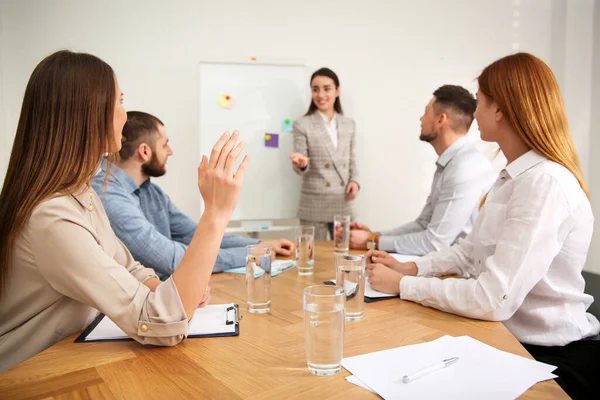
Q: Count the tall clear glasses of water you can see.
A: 5